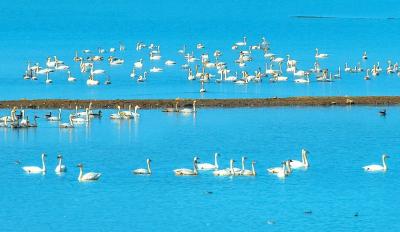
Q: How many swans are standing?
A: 0